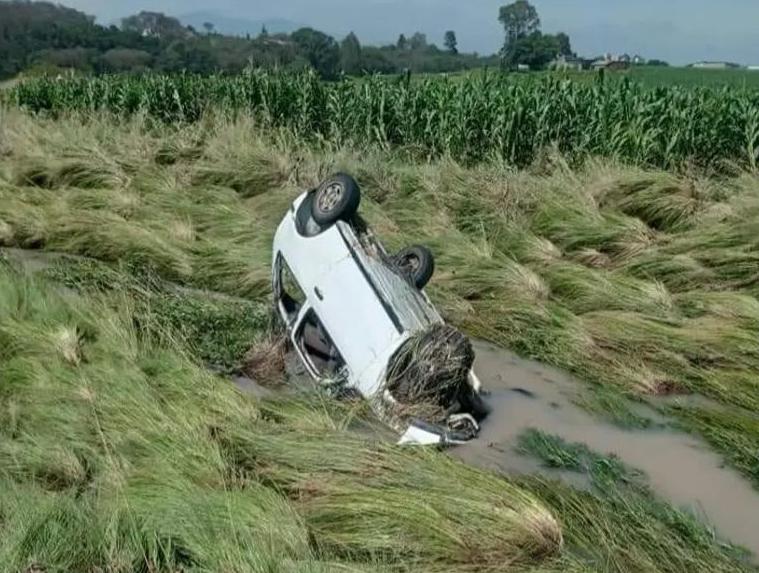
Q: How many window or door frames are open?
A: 2